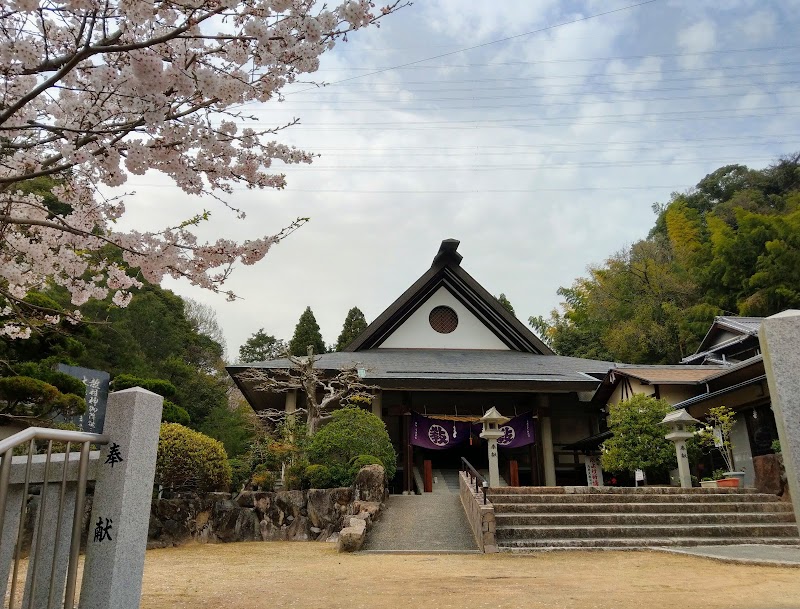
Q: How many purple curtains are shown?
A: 2